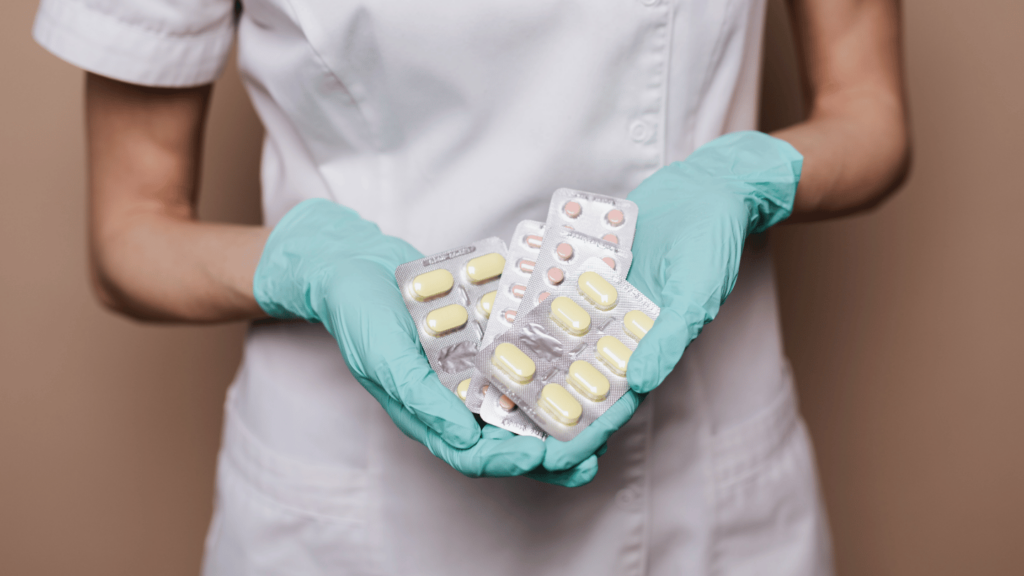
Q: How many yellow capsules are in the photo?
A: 12